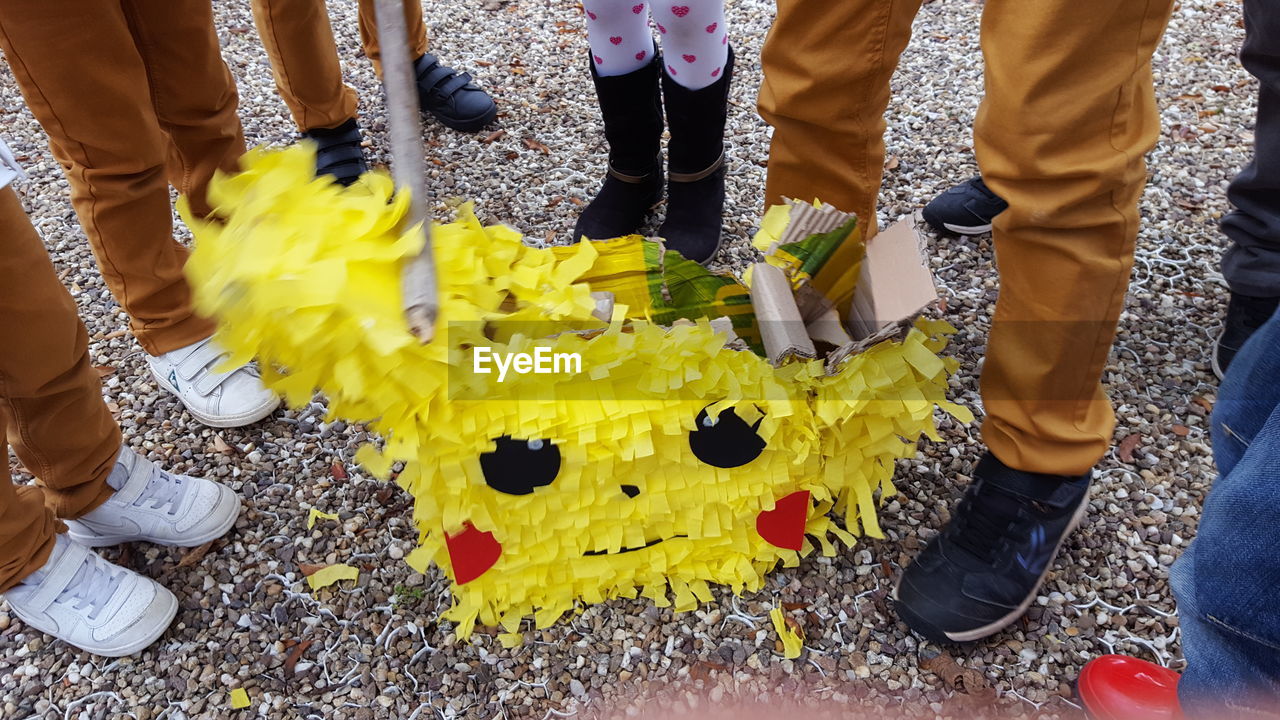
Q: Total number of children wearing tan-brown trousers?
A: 4